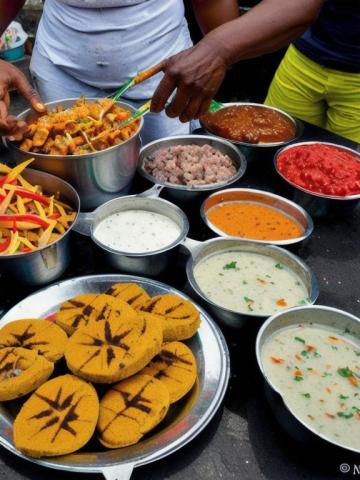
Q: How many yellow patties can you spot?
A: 9